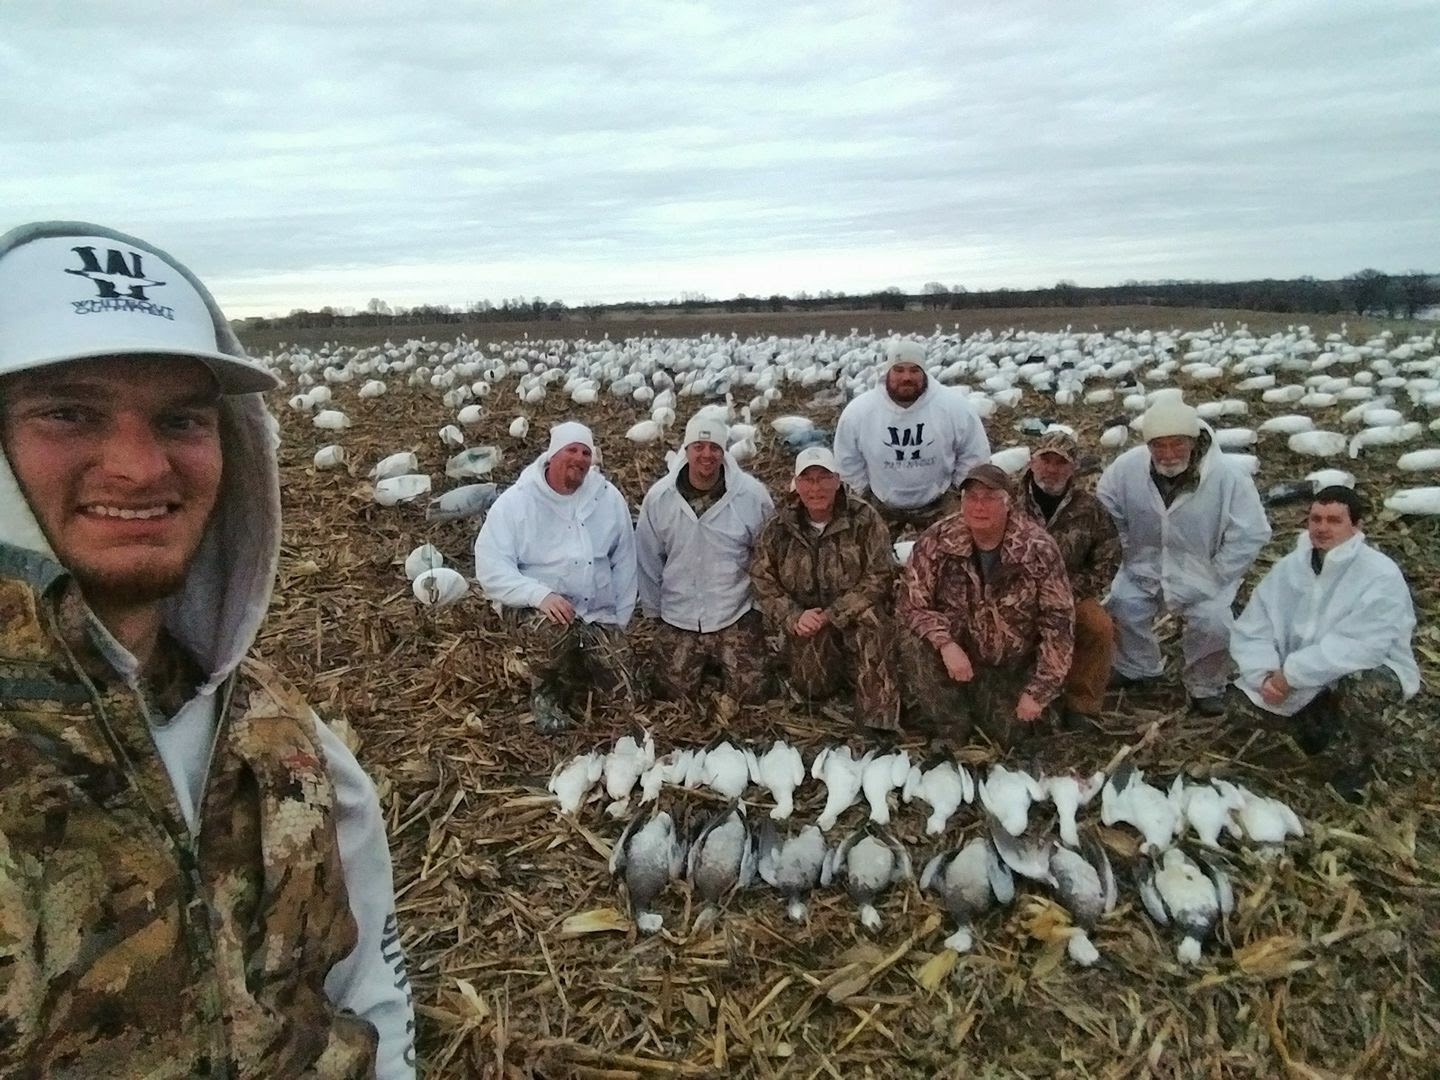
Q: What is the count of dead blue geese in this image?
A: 7